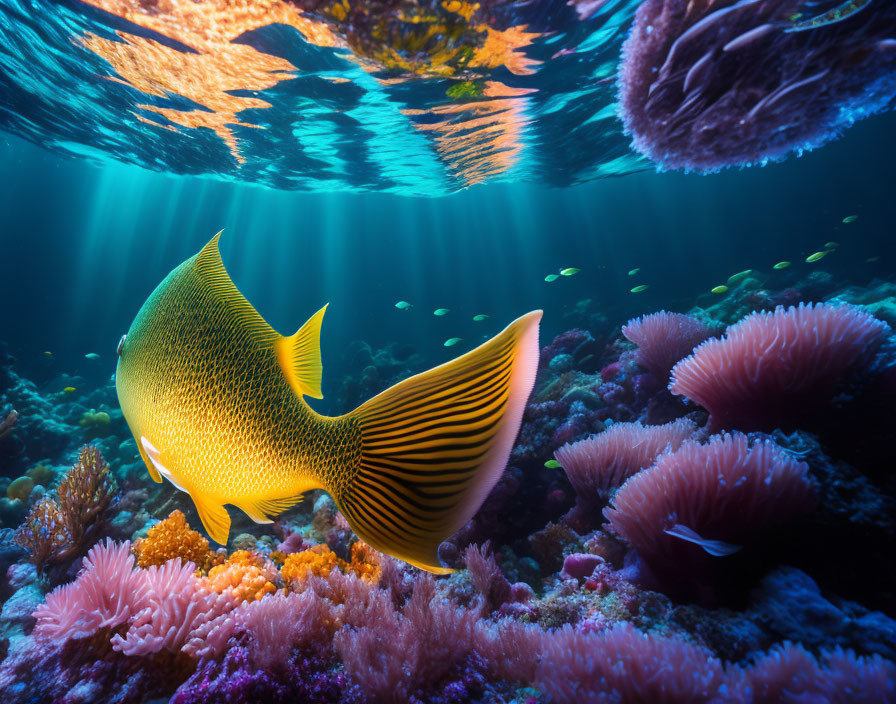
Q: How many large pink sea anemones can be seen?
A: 4